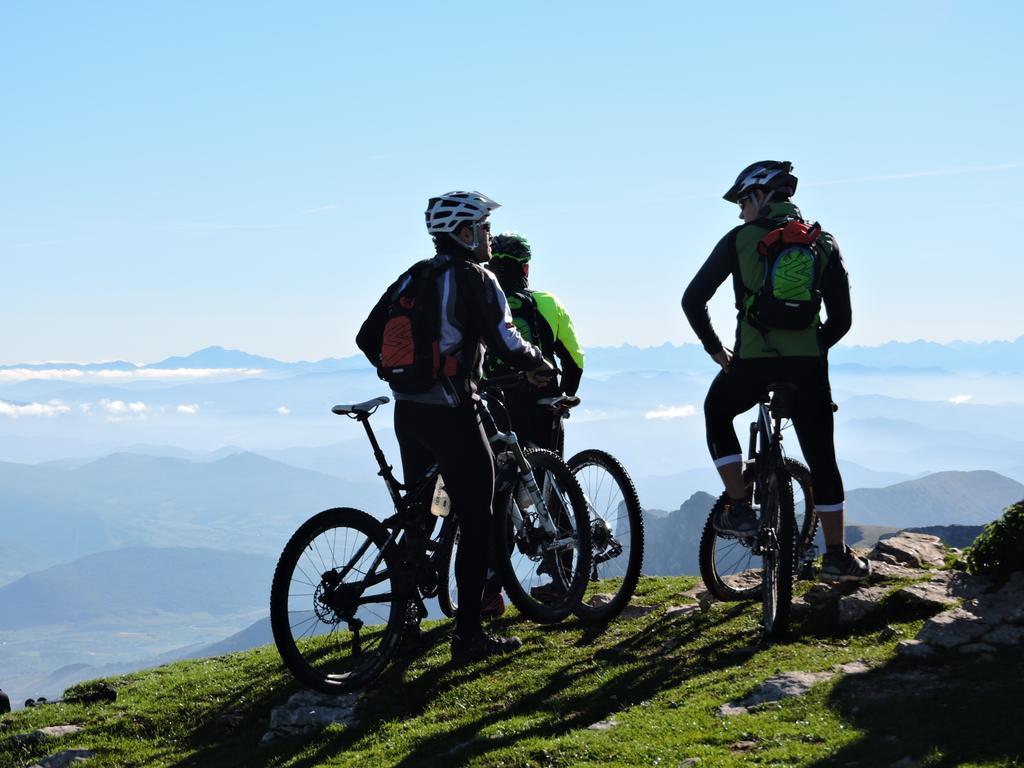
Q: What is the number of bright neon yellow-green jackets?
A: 1